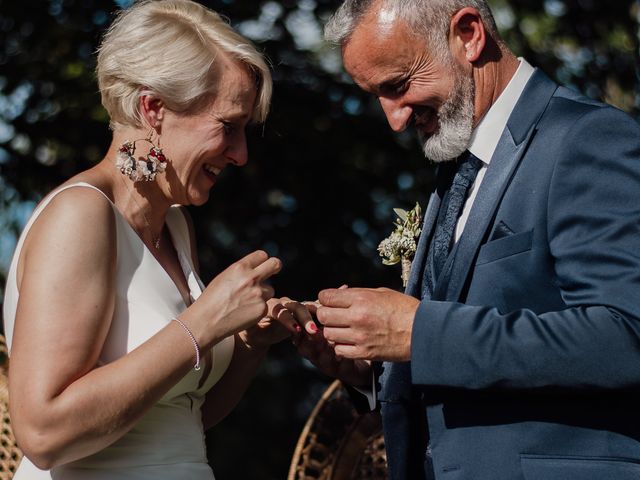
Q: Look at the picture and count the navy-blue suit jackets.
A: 1